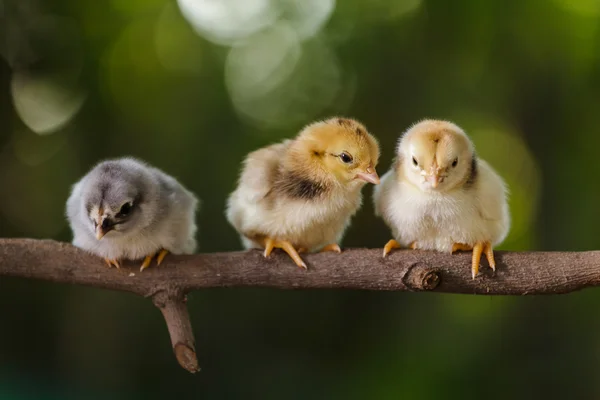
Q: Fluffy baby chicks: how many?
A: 3